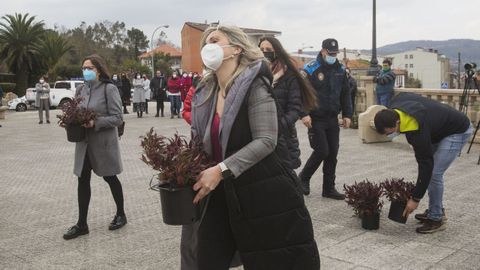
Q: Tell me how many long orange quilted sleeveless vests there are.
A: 0